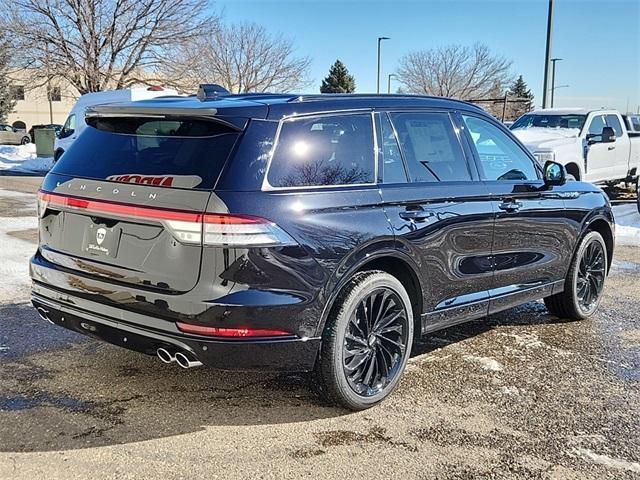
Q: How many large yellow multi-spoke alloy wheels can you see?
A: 0